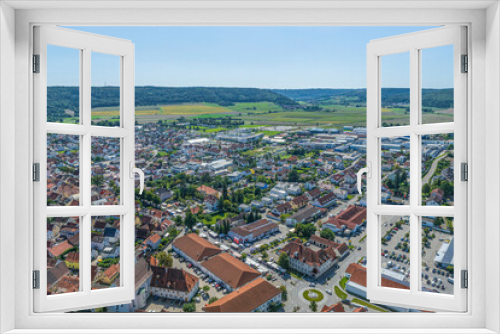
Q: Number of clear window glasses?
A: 12